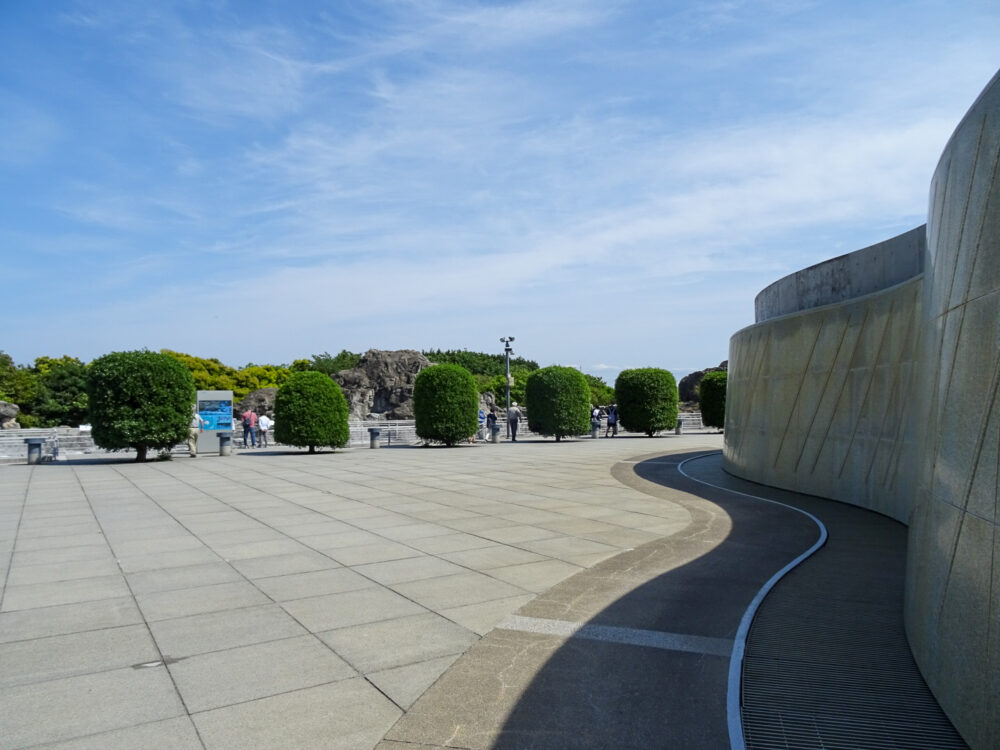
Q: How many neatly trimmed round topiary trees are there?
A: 6